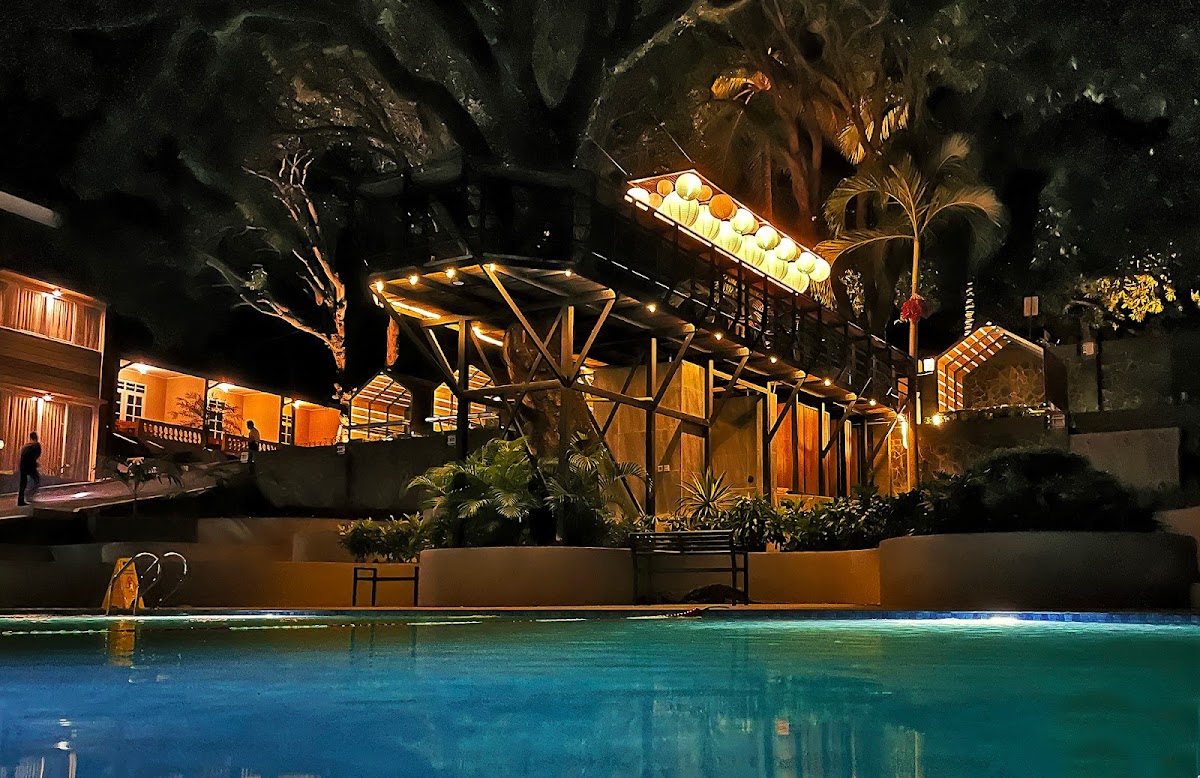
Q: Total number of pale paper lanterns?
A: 13